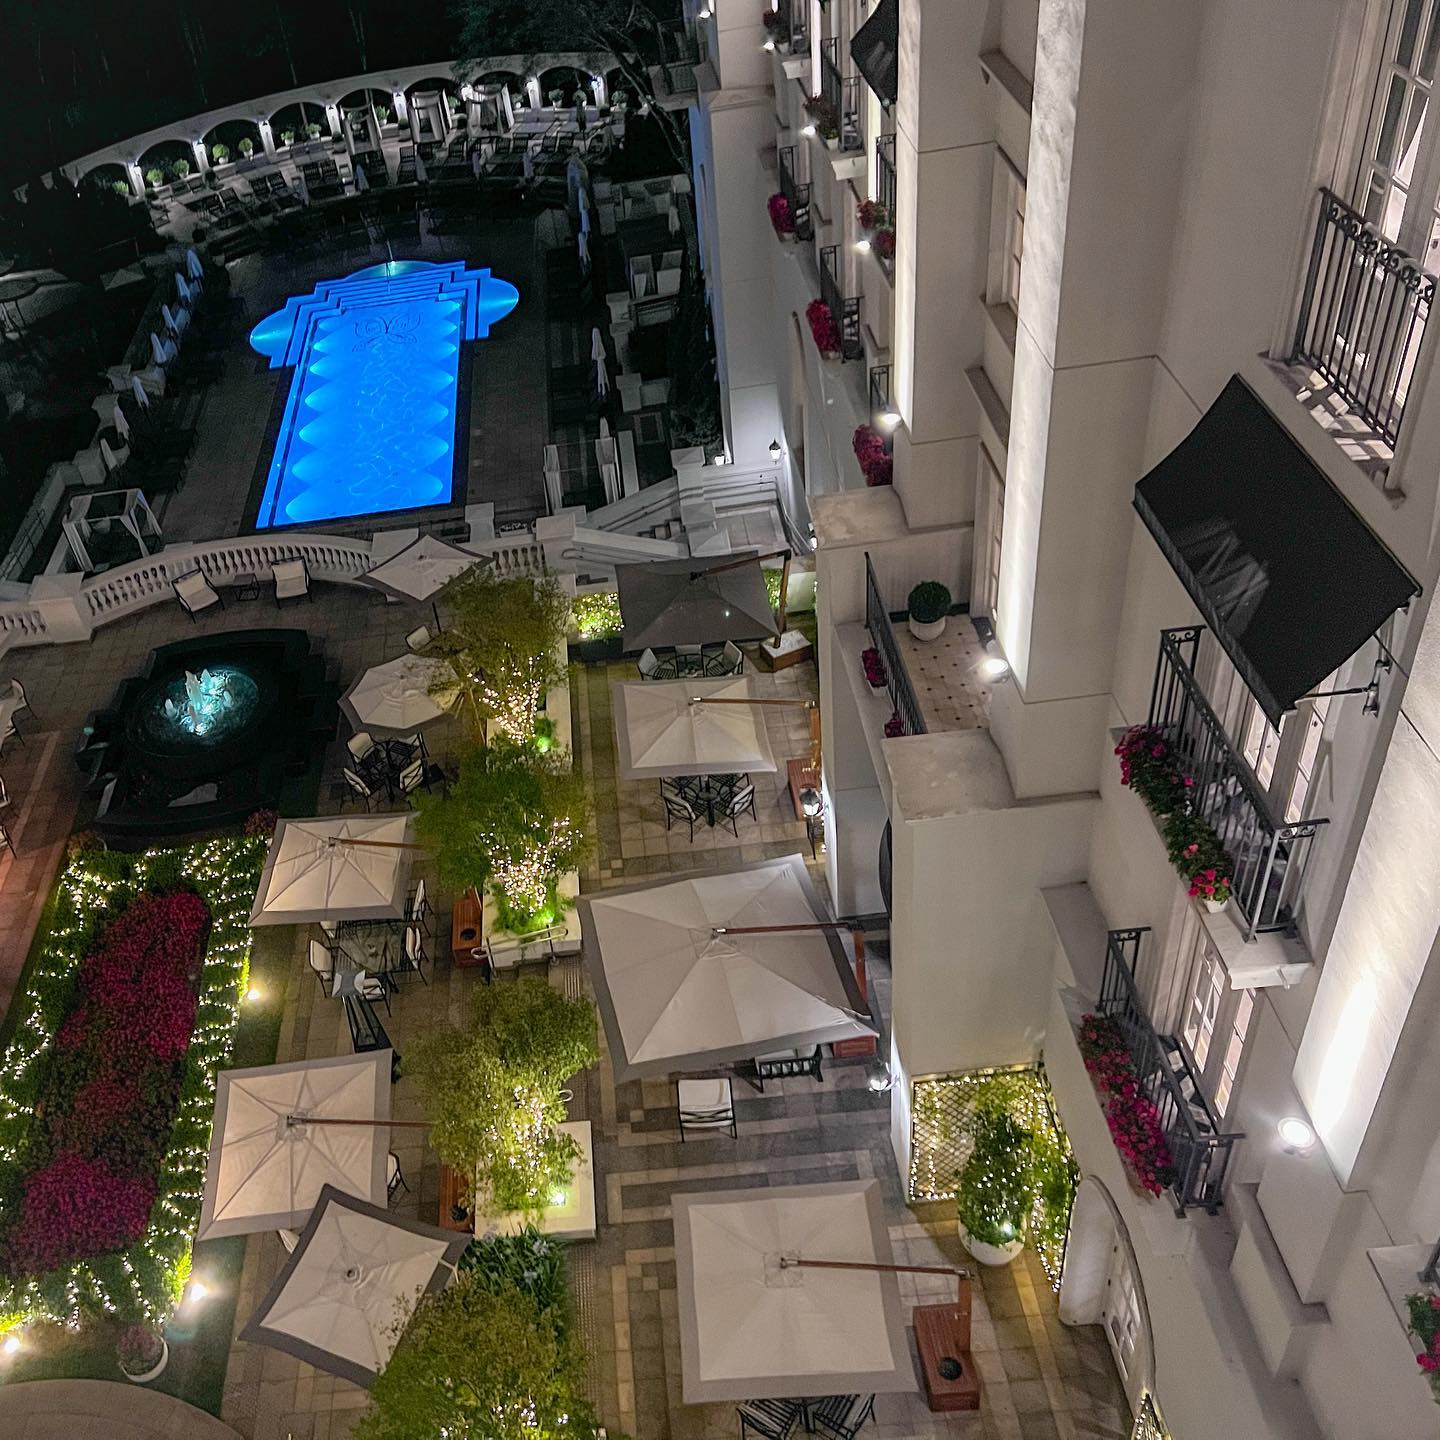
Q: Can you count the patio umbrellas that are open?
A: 9